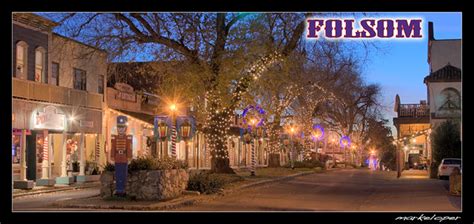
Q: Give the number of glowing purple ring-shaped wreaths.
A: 3